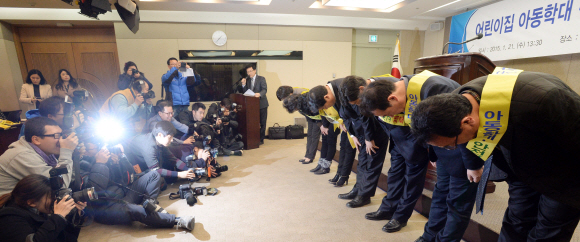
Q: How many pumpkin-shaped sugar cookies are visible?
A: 0